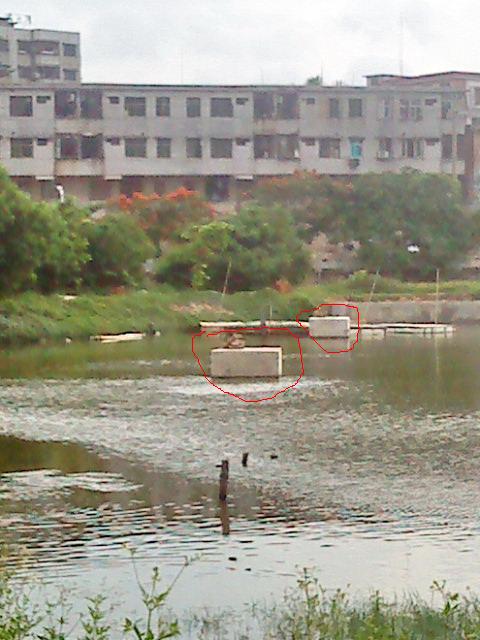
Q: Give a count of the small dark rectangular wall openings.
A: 10